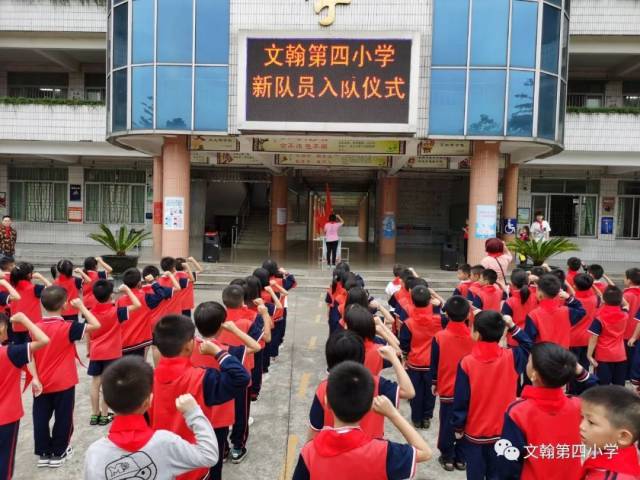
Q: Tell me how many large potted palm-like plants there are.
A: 2